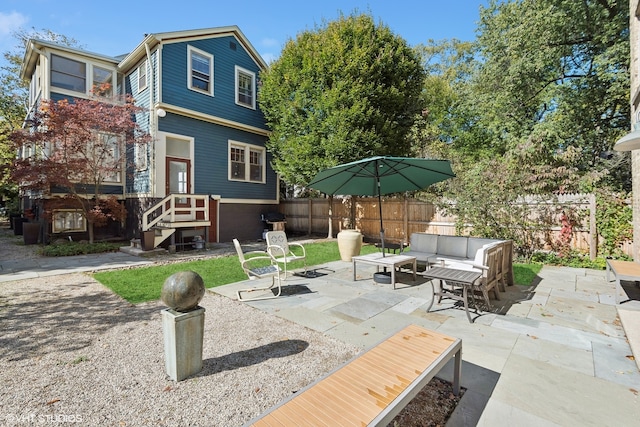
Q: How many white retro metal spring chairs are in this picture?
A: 2